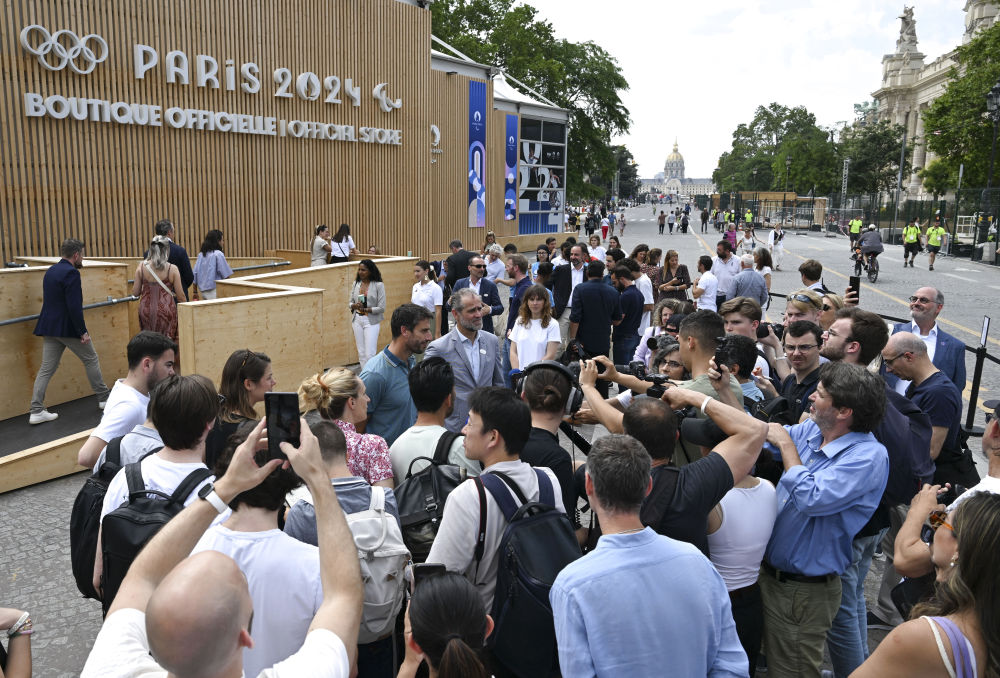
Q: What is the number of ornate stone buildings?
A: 2